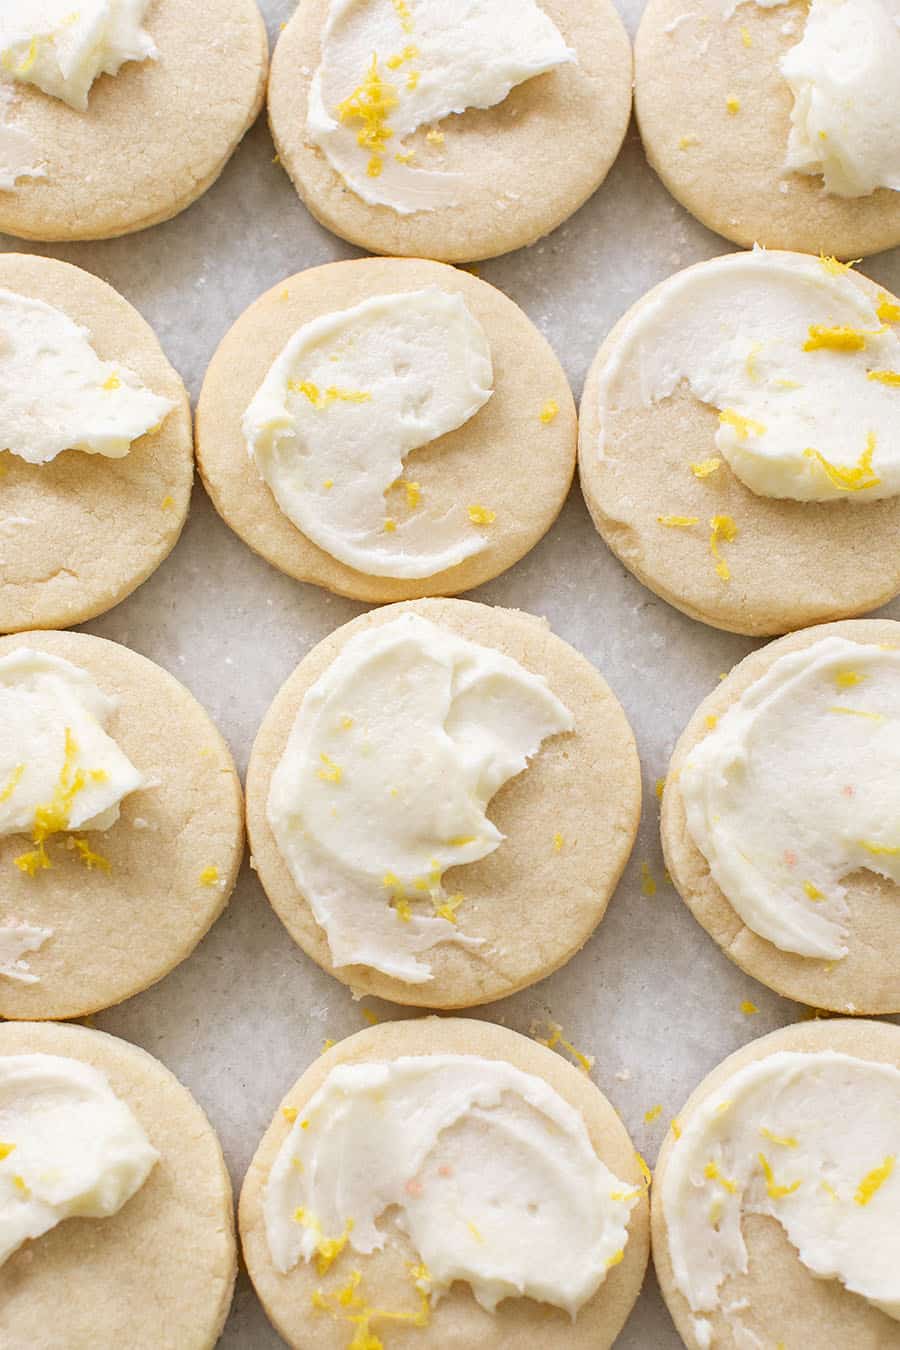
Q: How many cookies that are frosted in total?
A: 12